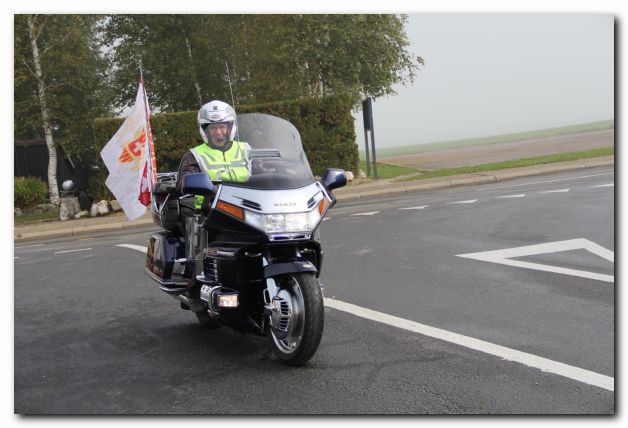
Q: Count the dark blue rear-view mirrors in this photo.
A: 2